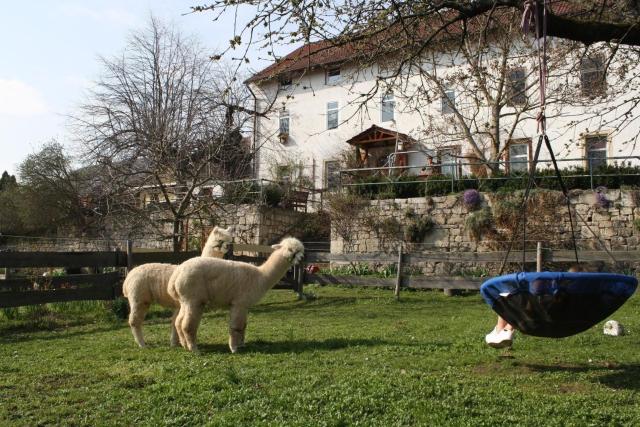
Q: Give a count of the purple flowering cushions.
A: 2